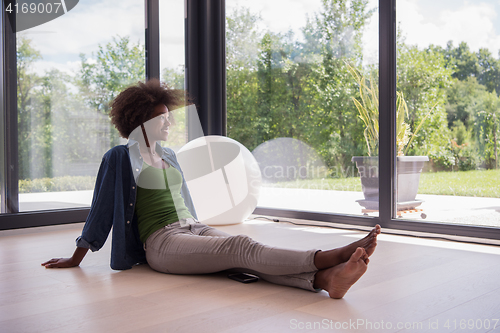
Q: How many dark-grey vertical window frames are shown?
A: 4